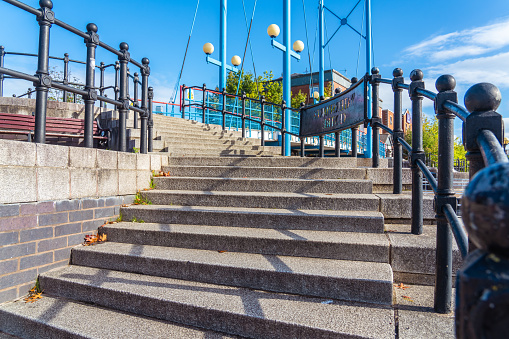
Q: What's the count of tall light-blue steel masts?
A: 4